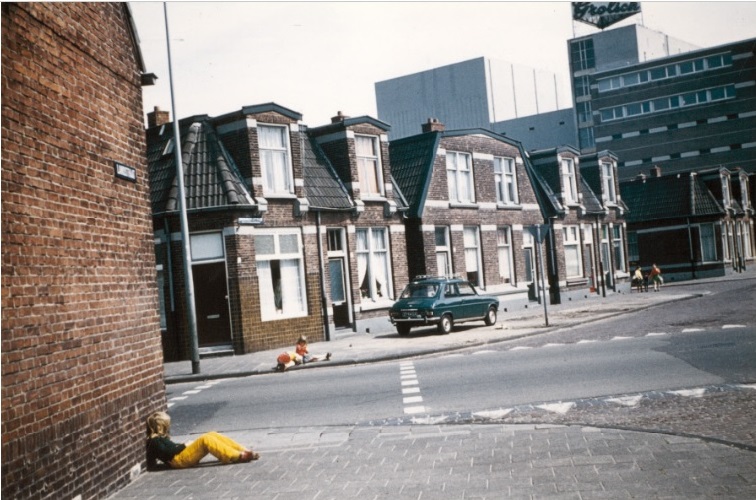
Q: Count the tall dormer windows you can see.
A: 6